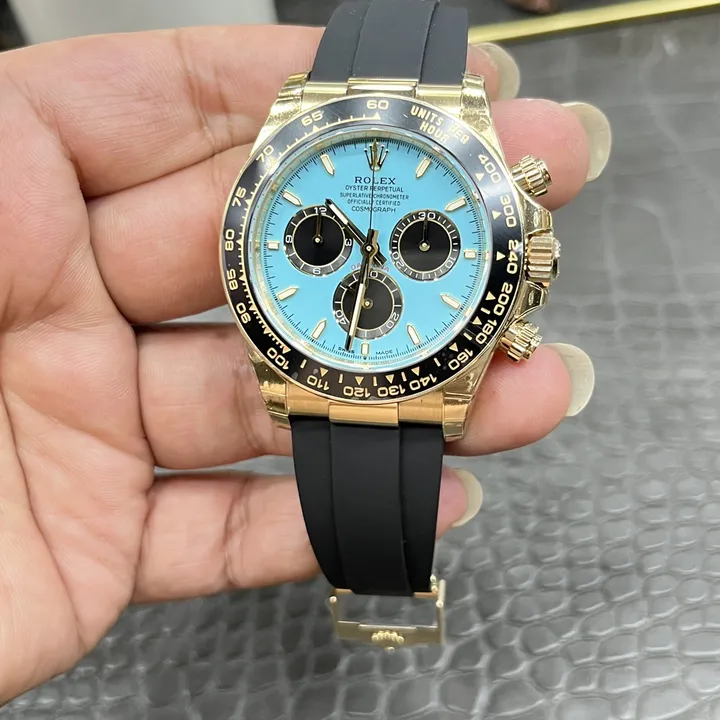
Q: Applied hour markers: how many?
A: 11